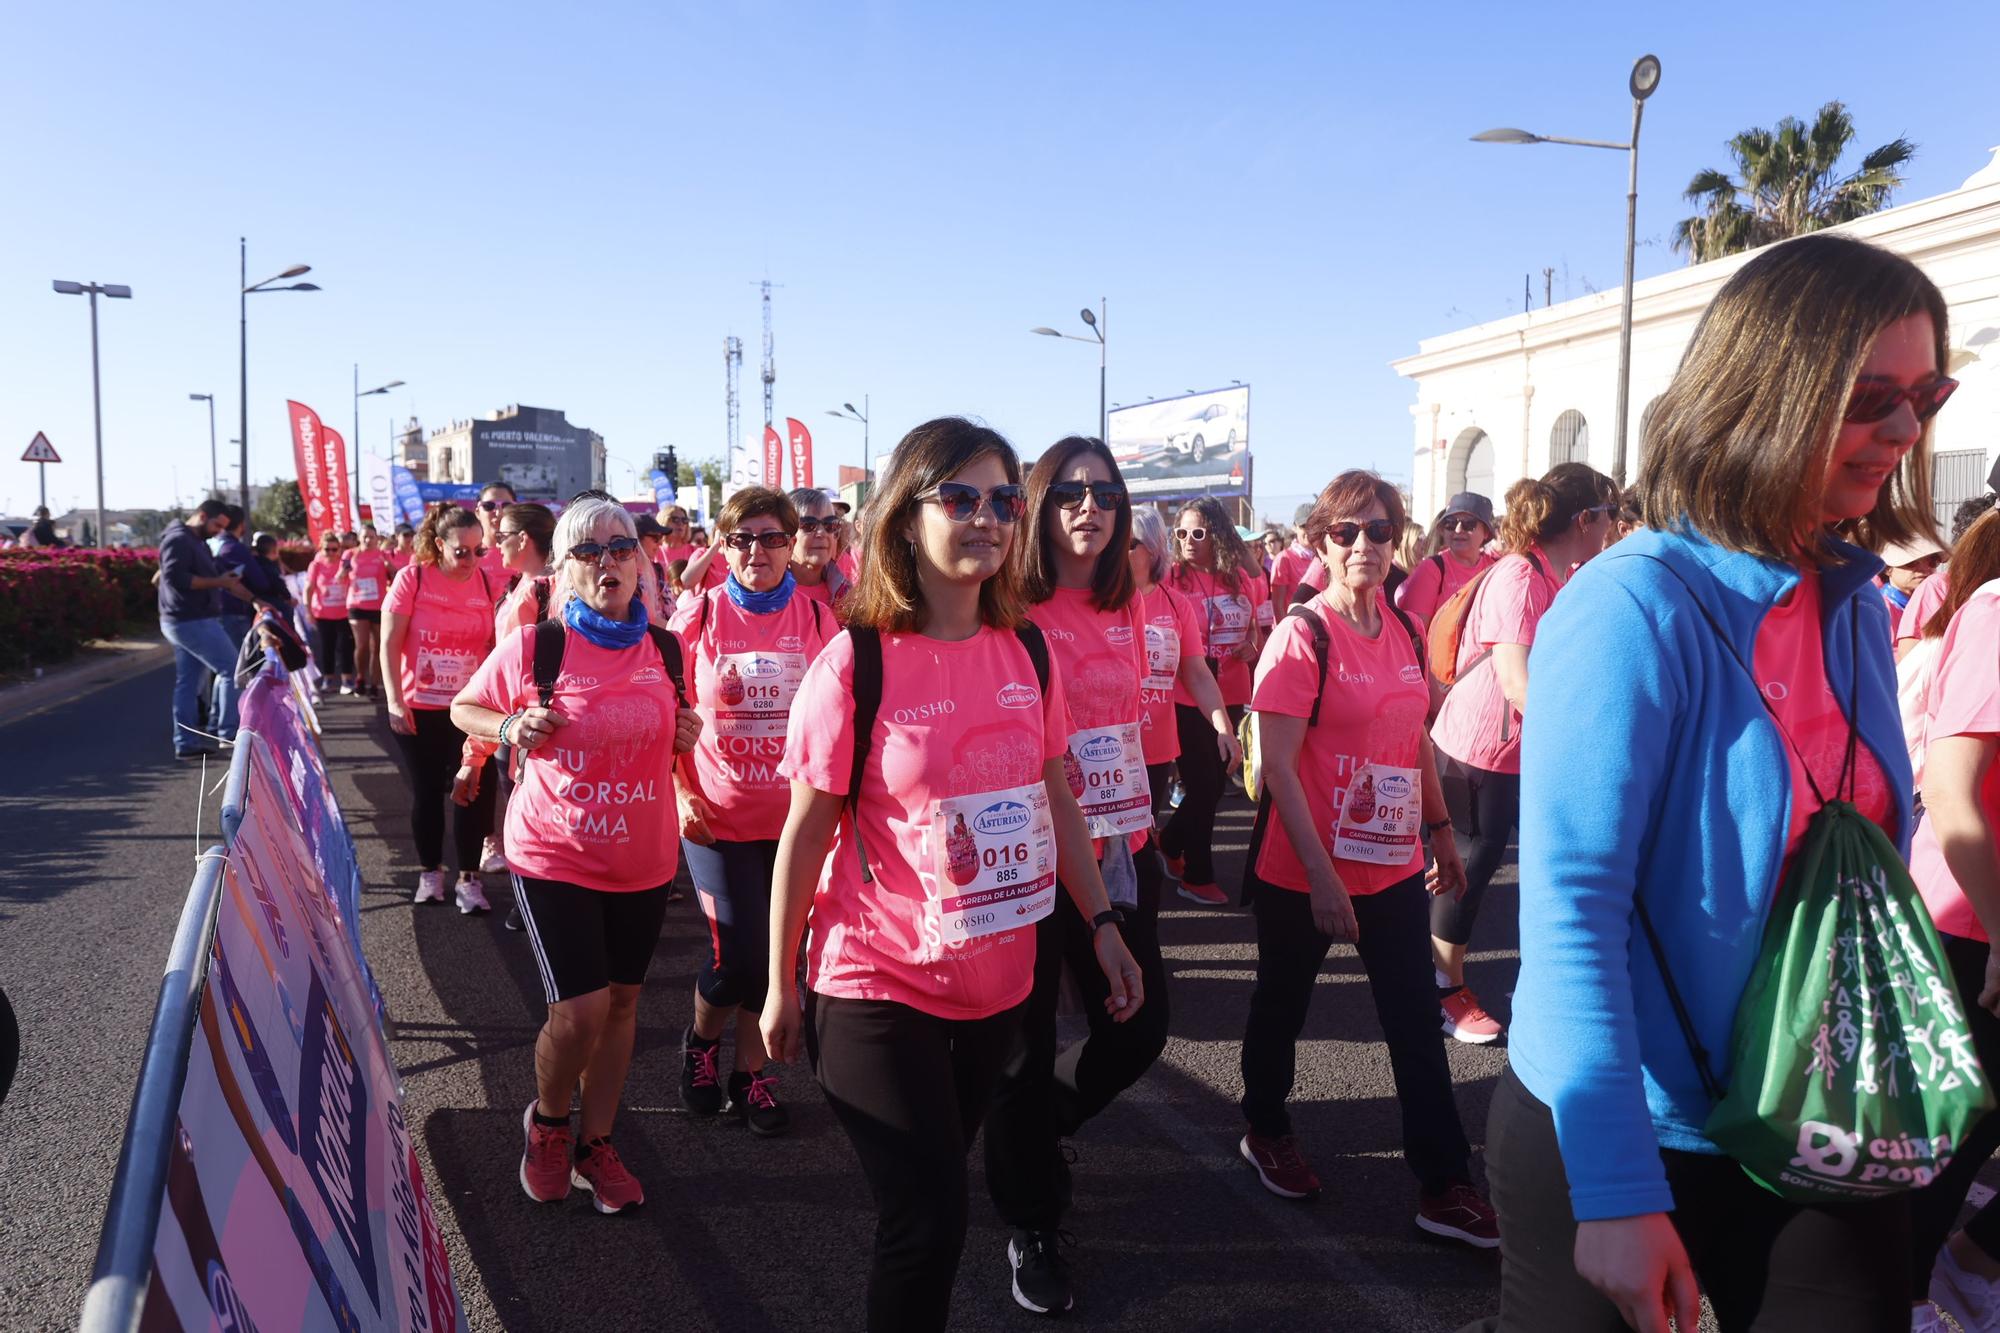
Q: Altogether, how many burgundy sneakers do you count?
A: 2